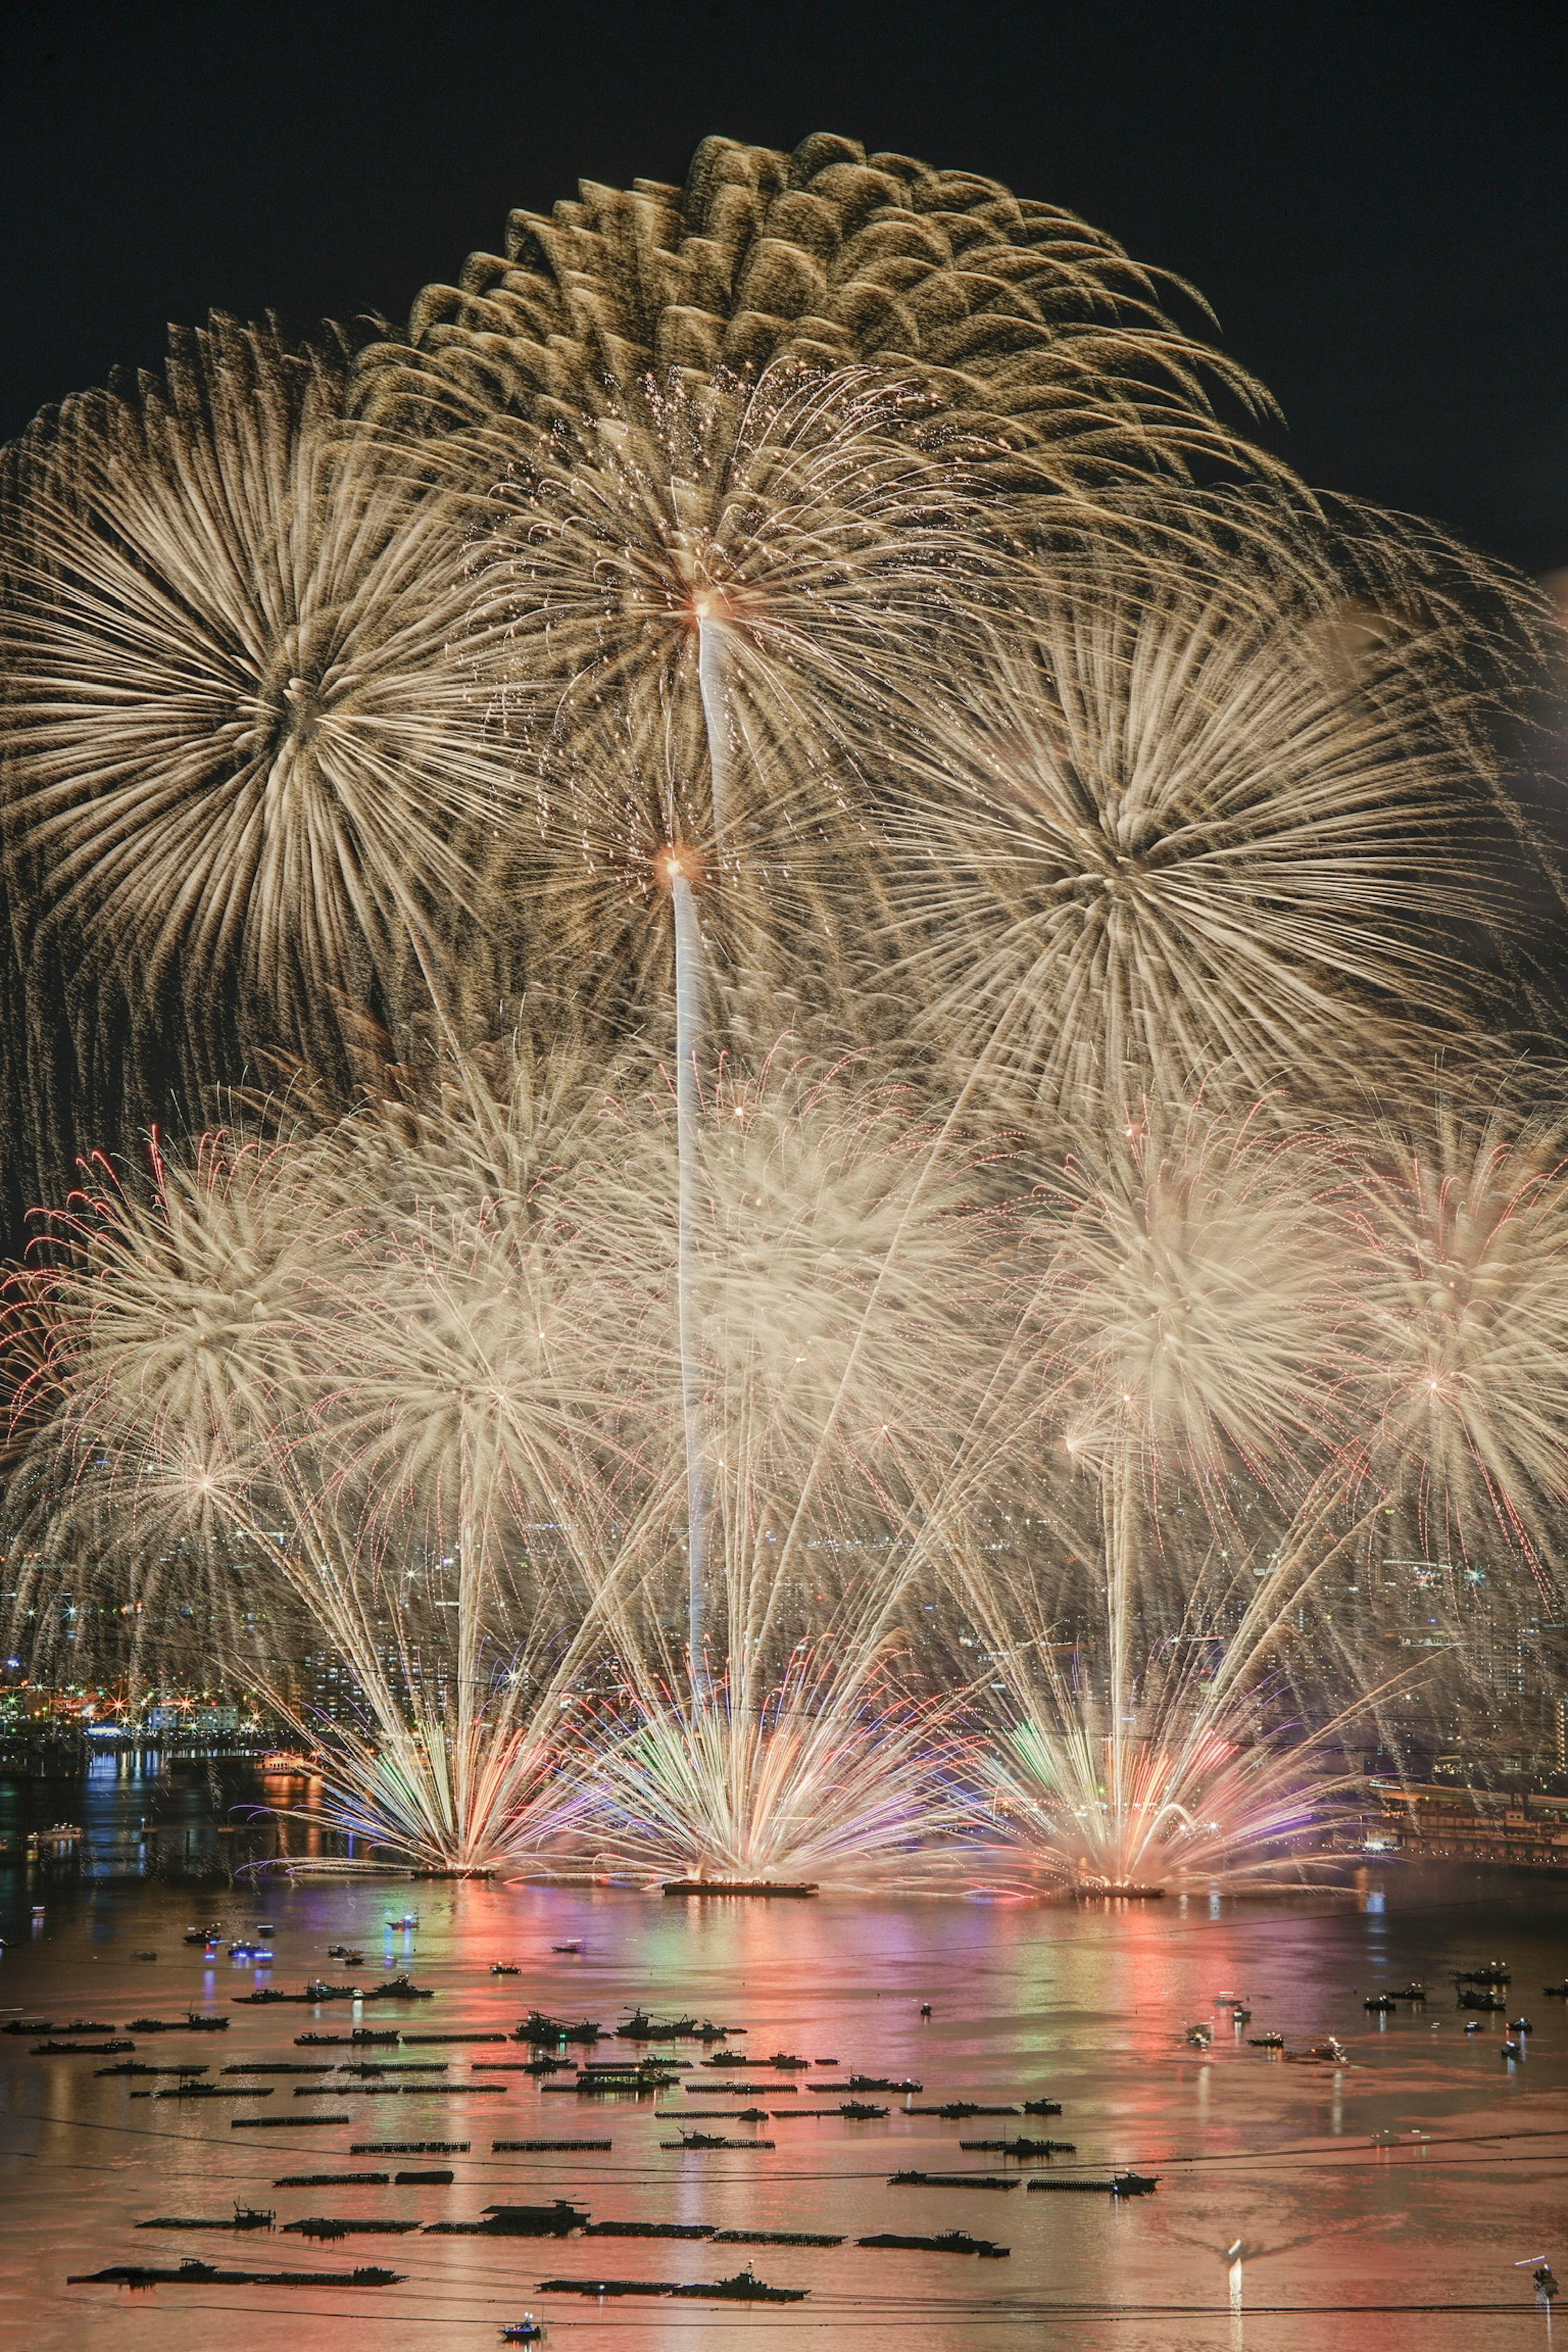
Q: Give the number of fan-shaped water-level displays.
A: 3